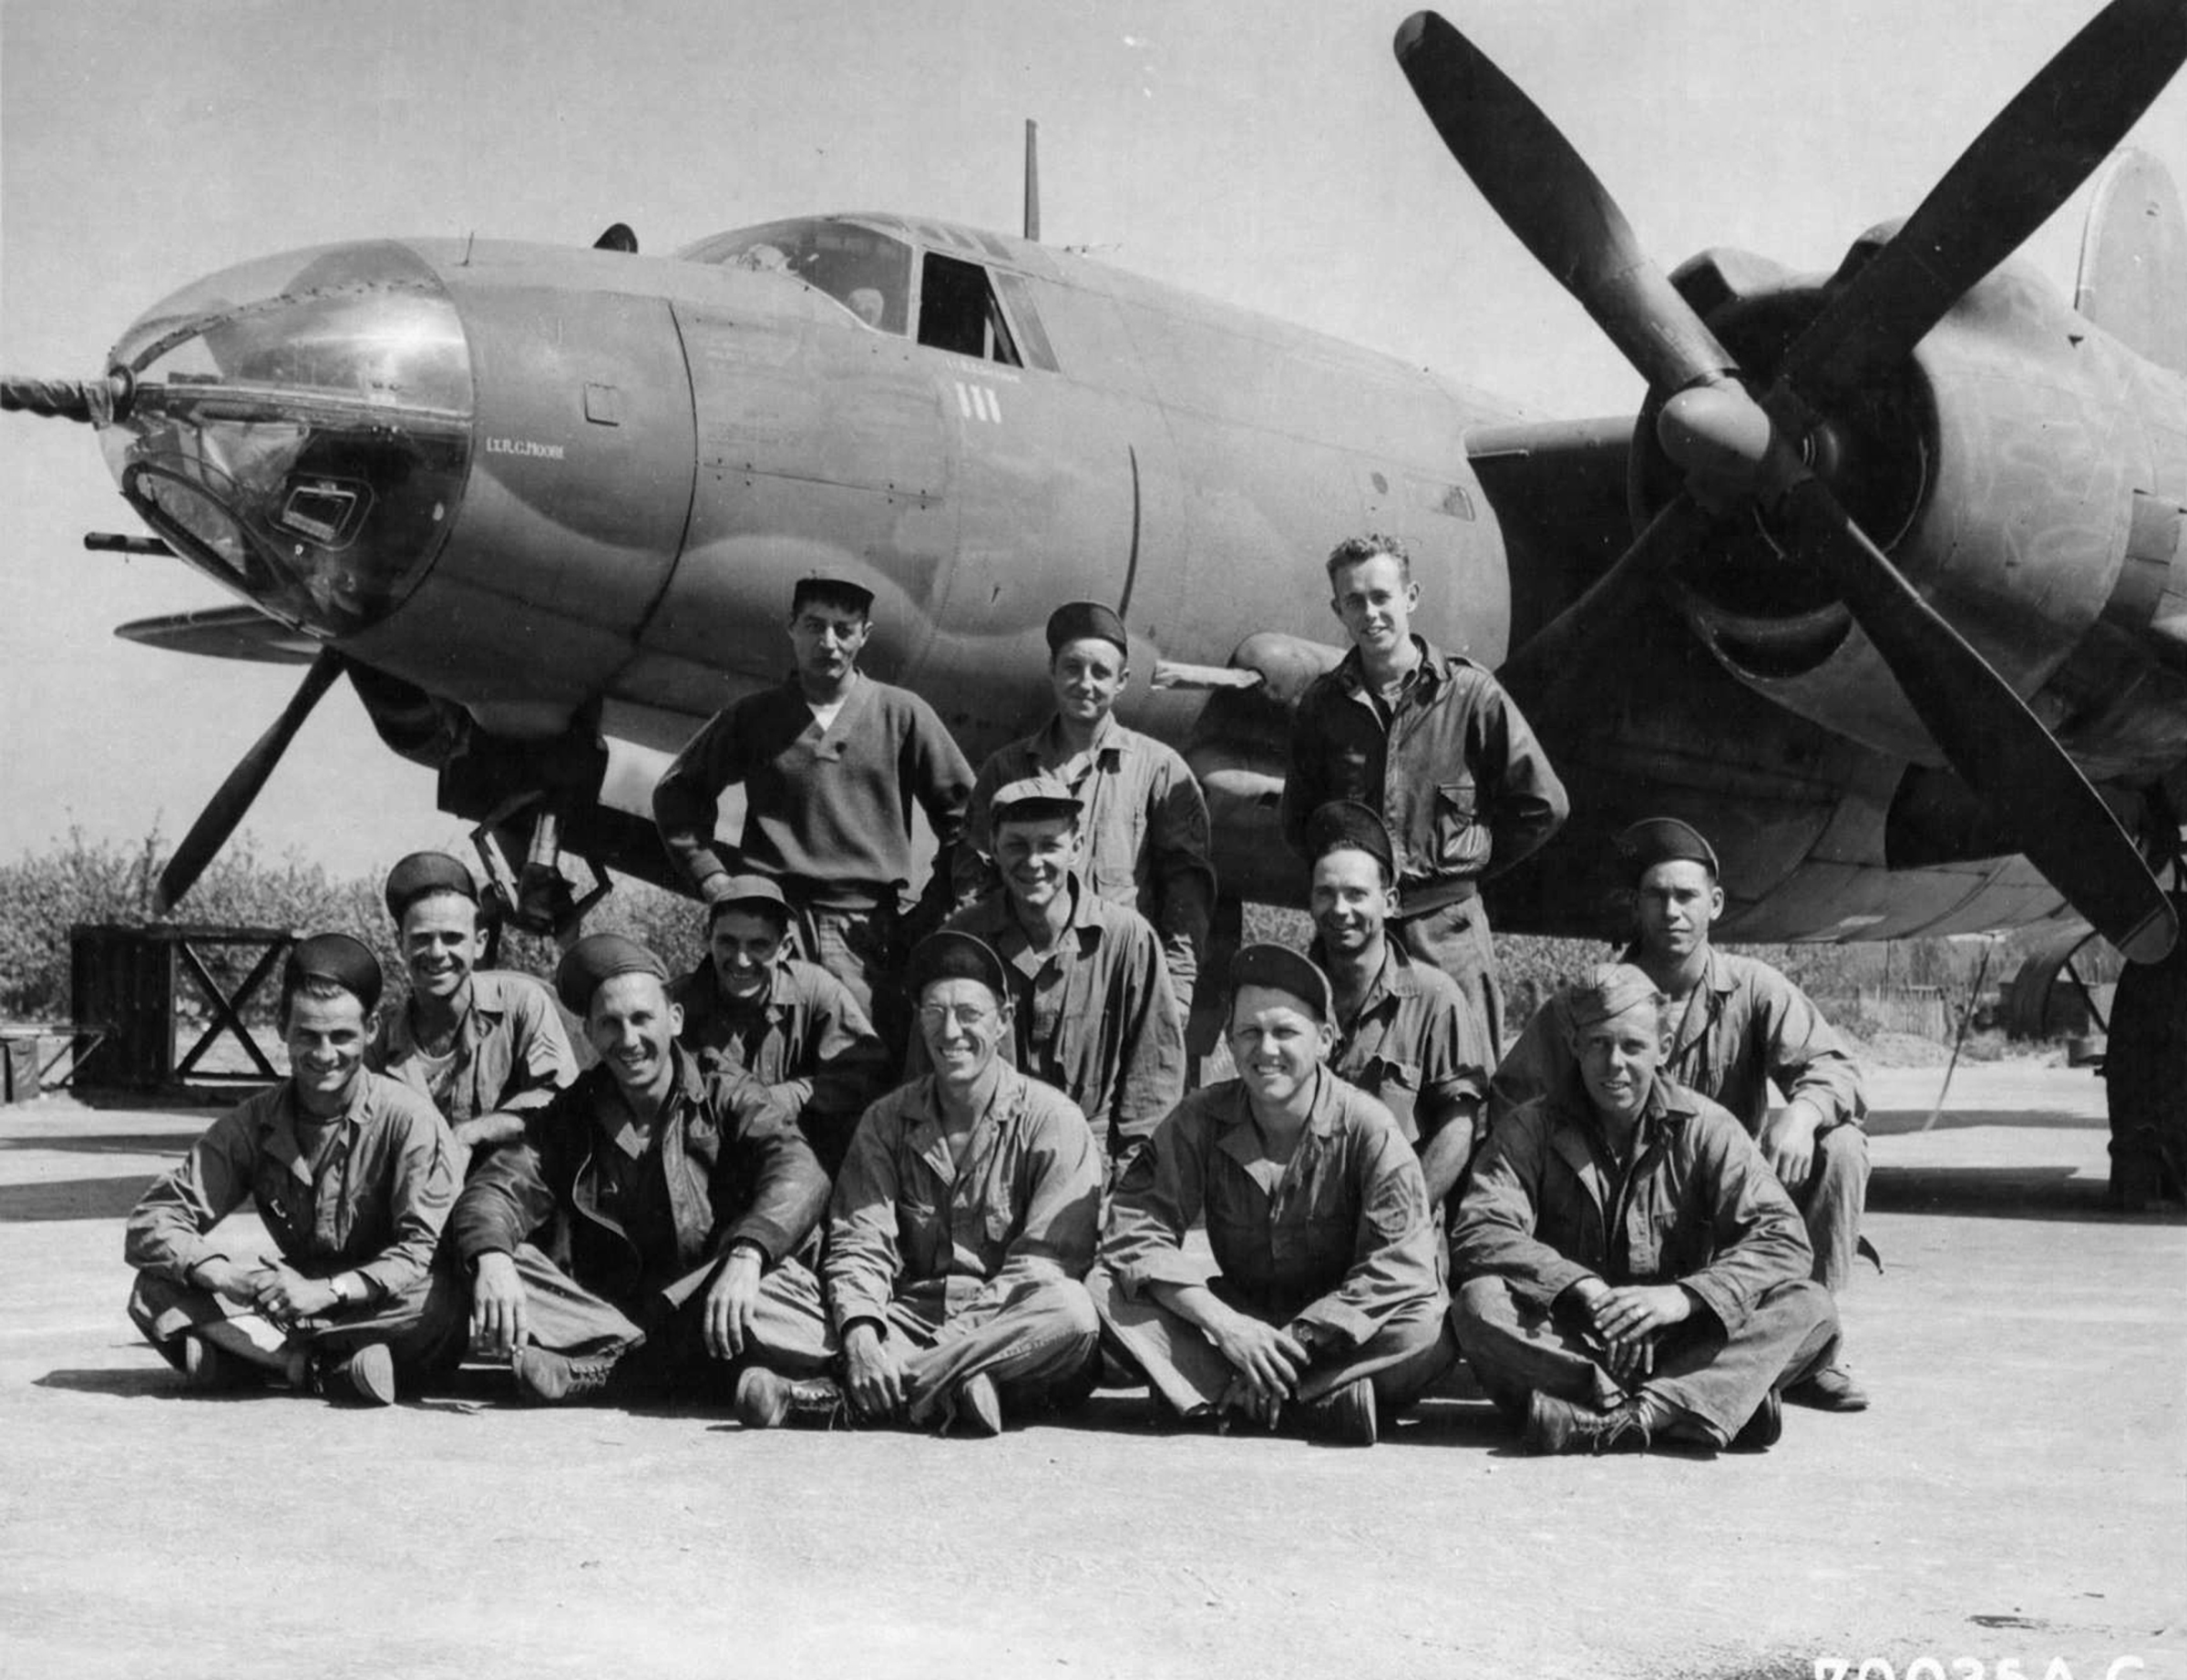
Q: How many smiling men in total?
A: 11